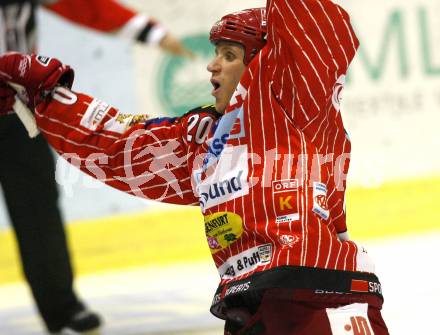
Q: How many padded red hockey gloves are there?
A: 1